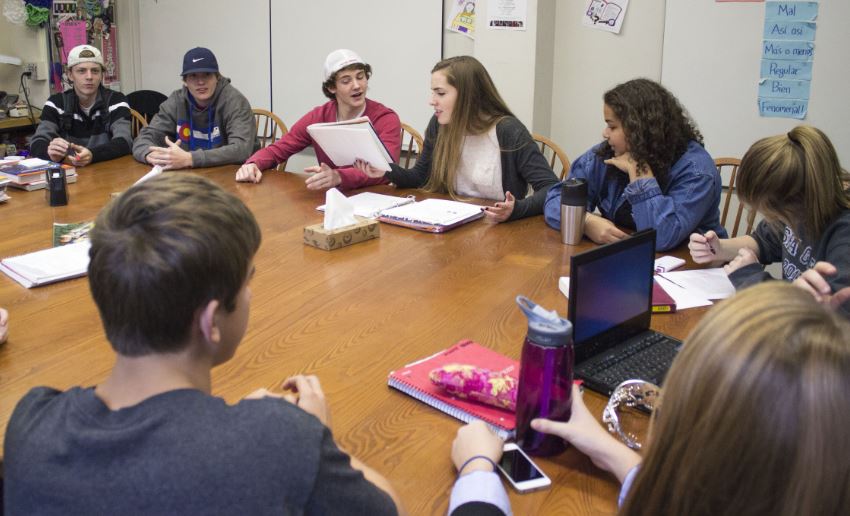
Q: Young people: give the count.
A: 8